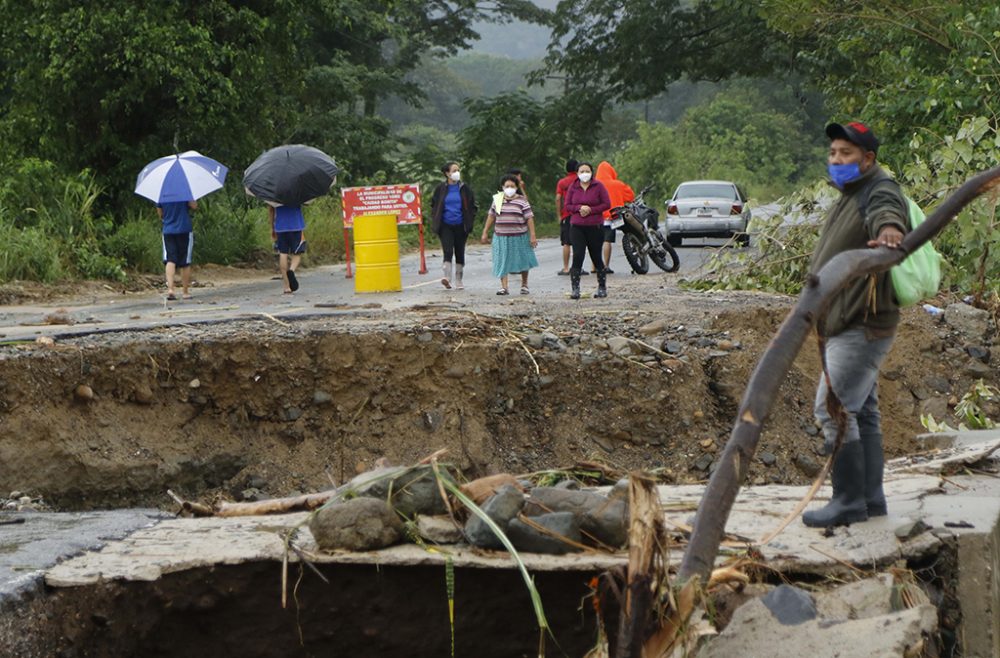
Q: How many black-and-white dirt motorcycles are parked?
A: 1